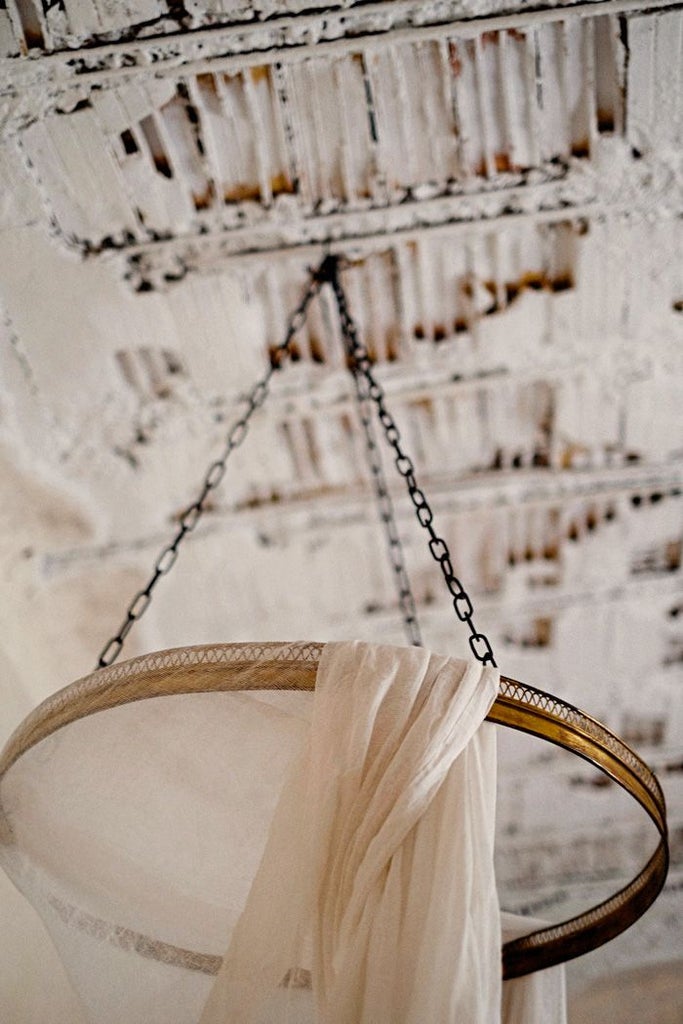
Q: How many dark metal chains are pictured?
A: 3